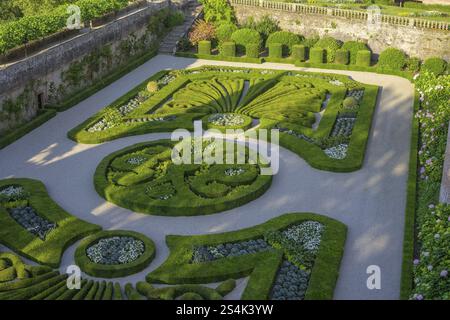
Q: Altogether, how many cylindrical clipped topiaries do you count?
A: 8